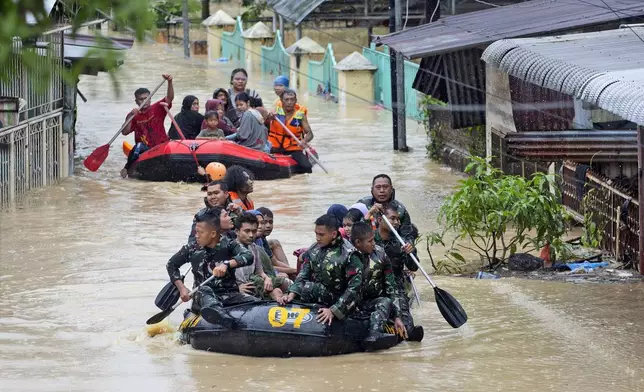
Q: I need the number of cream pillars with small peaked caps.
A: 4